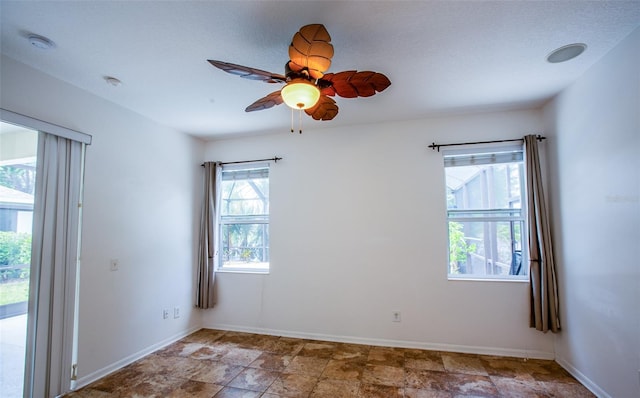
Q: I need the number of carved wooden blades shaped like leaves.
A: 5